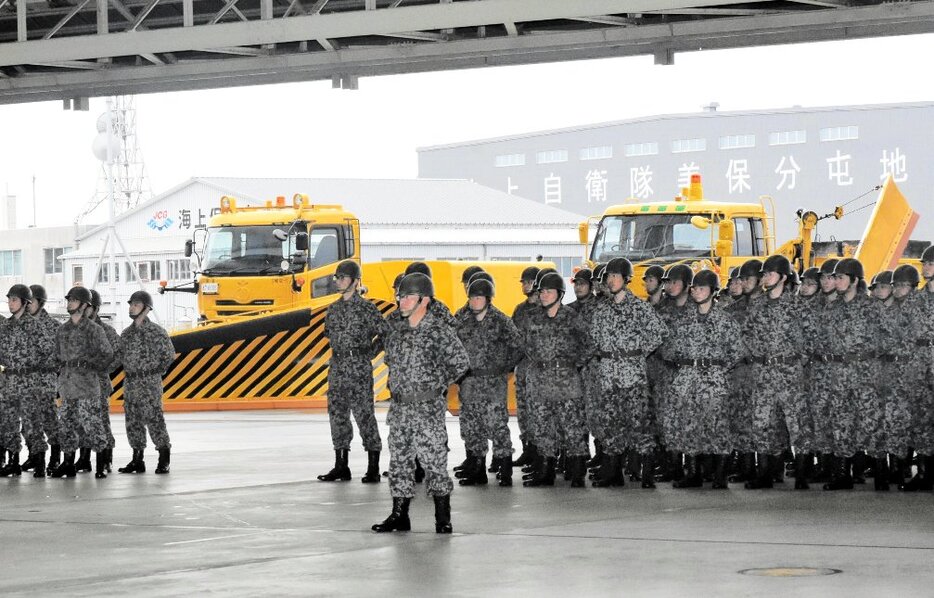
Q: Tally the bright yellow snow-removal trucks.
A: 2